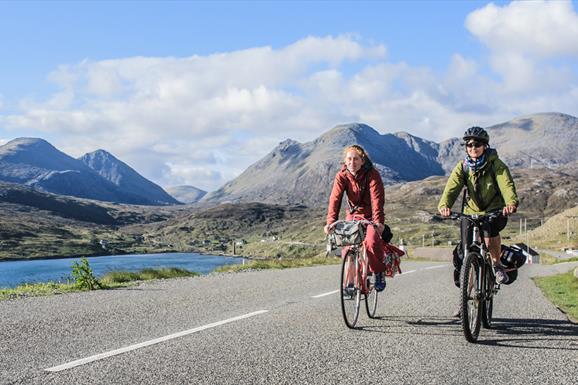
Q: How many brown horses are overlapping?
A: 0